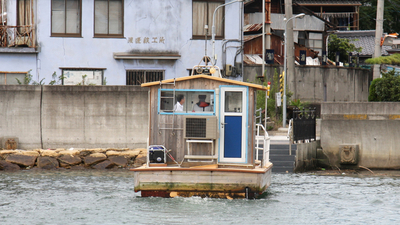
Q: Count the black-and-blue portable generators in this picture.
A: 1